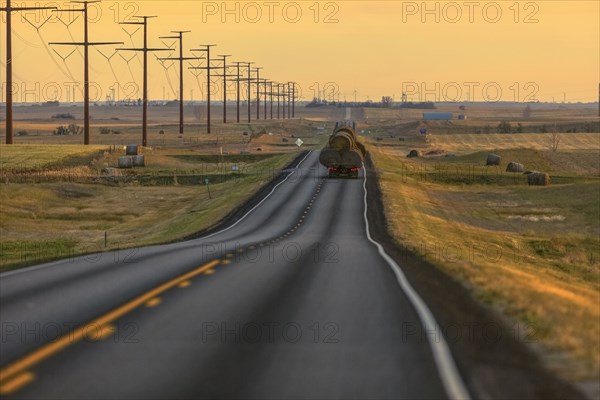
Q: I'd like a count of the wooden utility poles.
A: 15